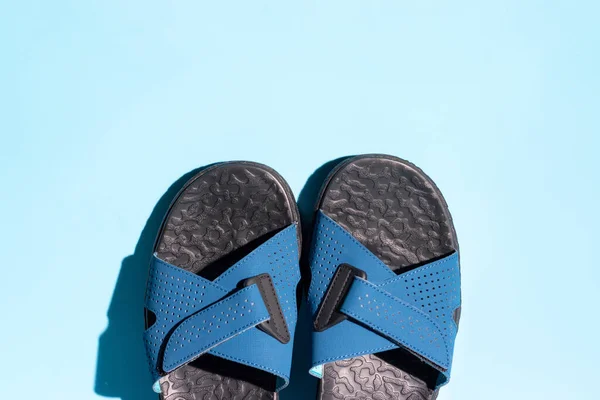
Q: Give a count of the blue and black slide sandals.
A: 2